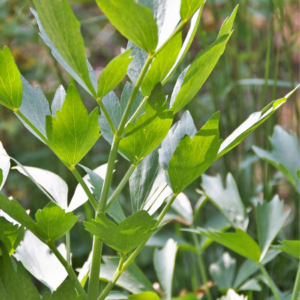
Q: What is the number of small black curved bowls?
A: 0